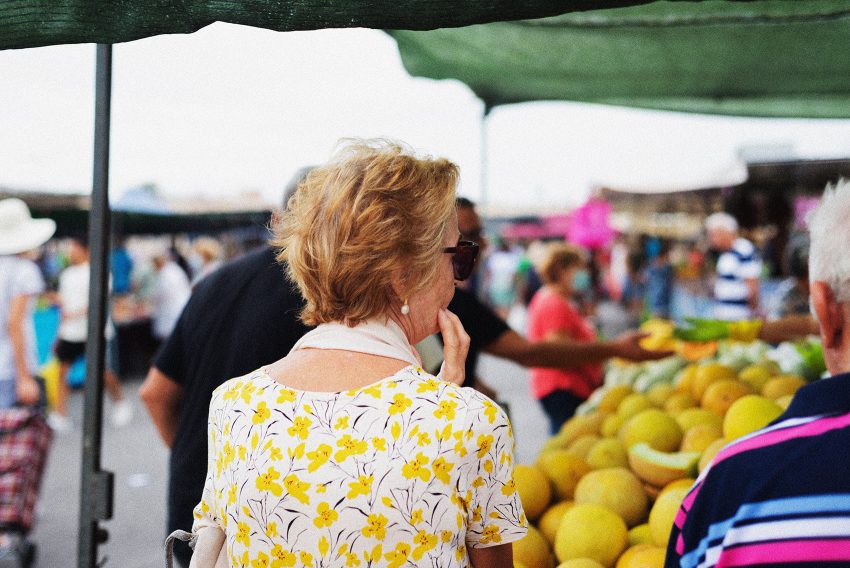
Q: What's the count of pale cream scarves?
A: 1